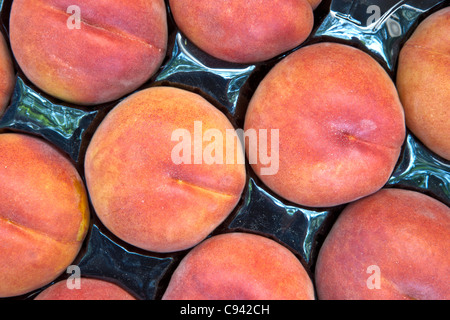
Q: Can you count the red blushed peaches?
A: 10